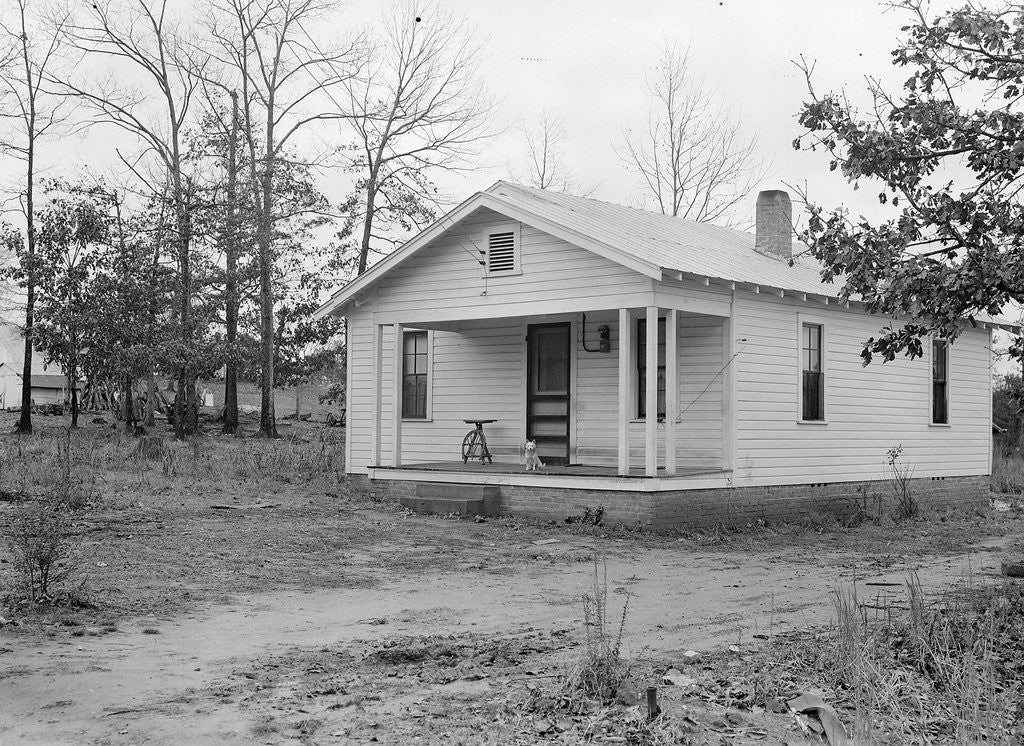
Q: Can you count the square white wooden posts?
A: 5